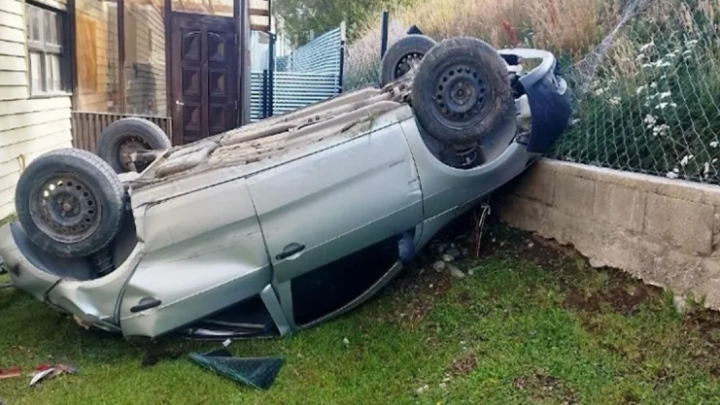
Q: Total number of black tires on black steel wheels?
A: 4